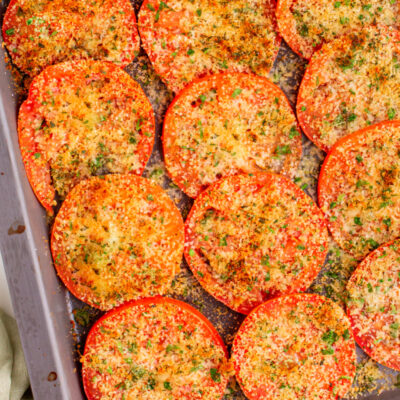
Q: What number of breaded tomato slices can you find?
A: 12